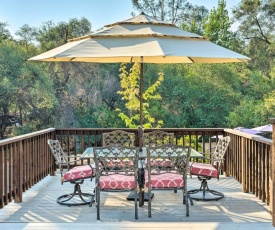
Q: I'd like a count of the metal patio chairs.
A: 6